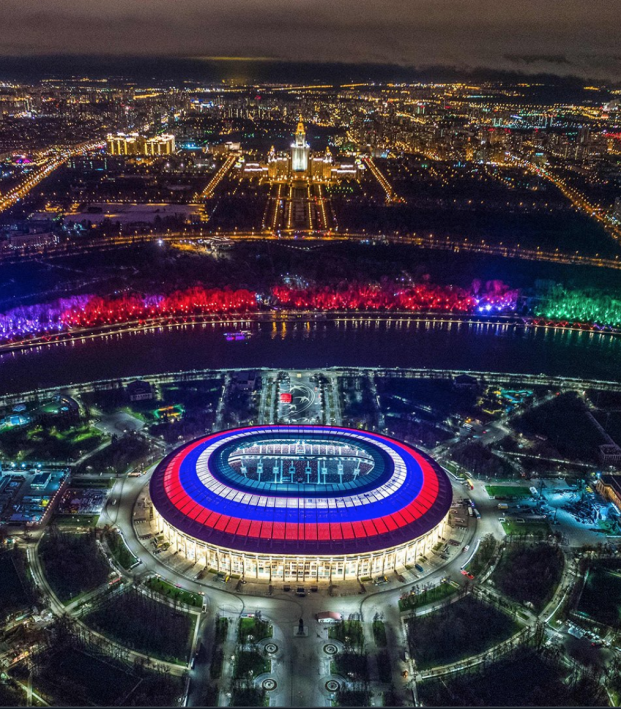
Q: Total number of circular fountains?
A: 4